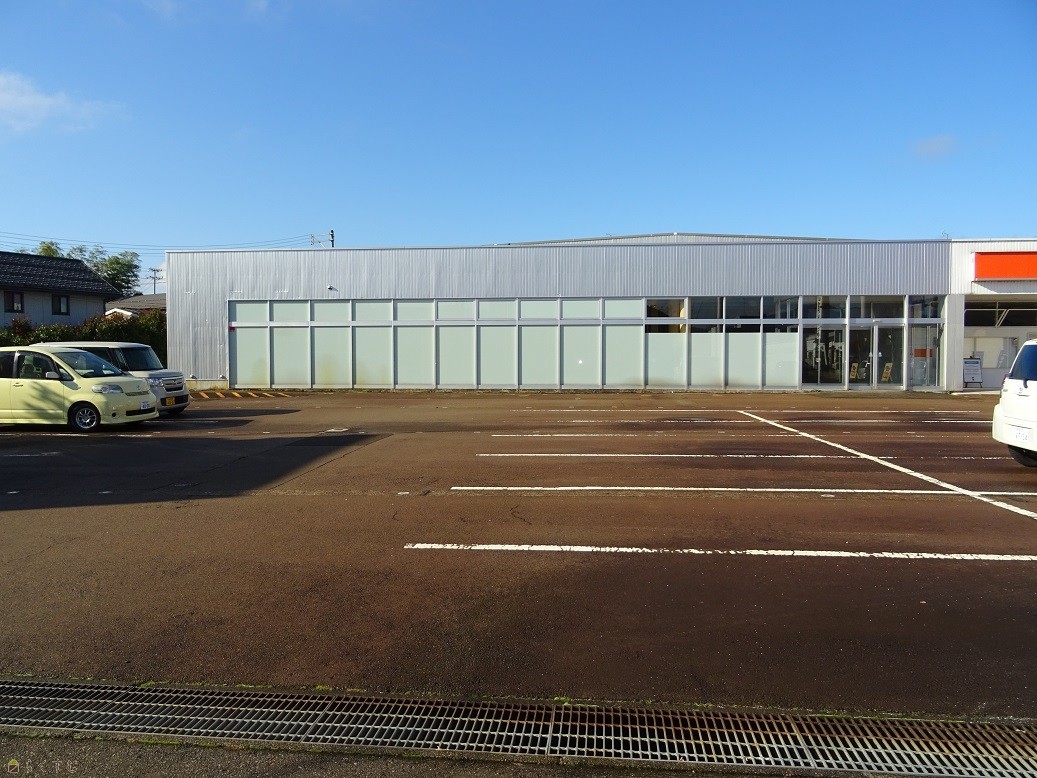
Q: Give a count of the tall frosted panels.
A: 14